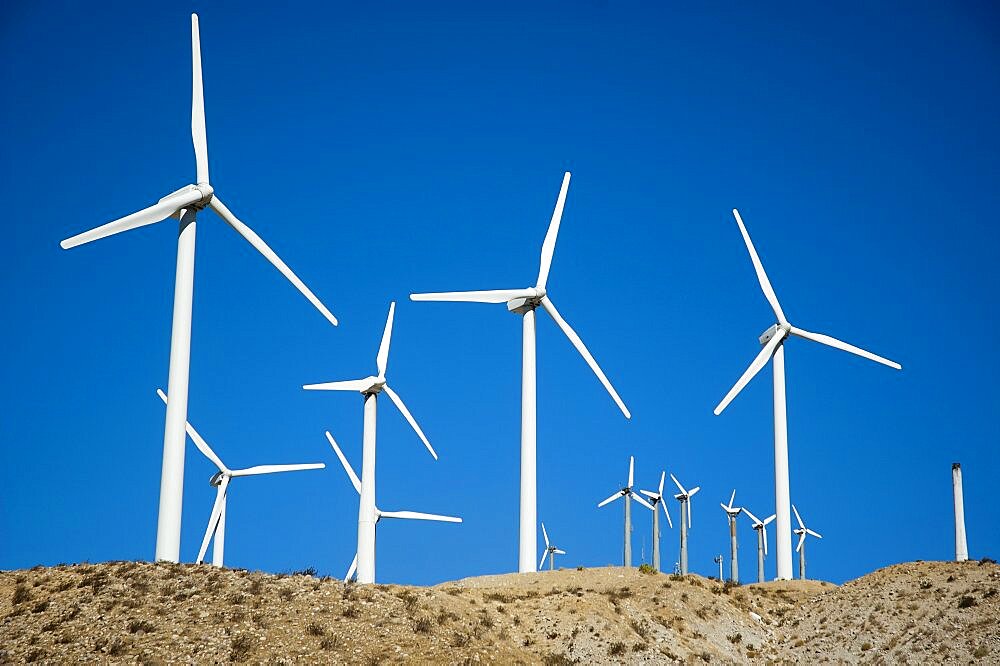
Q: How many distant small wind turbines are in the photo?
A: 7